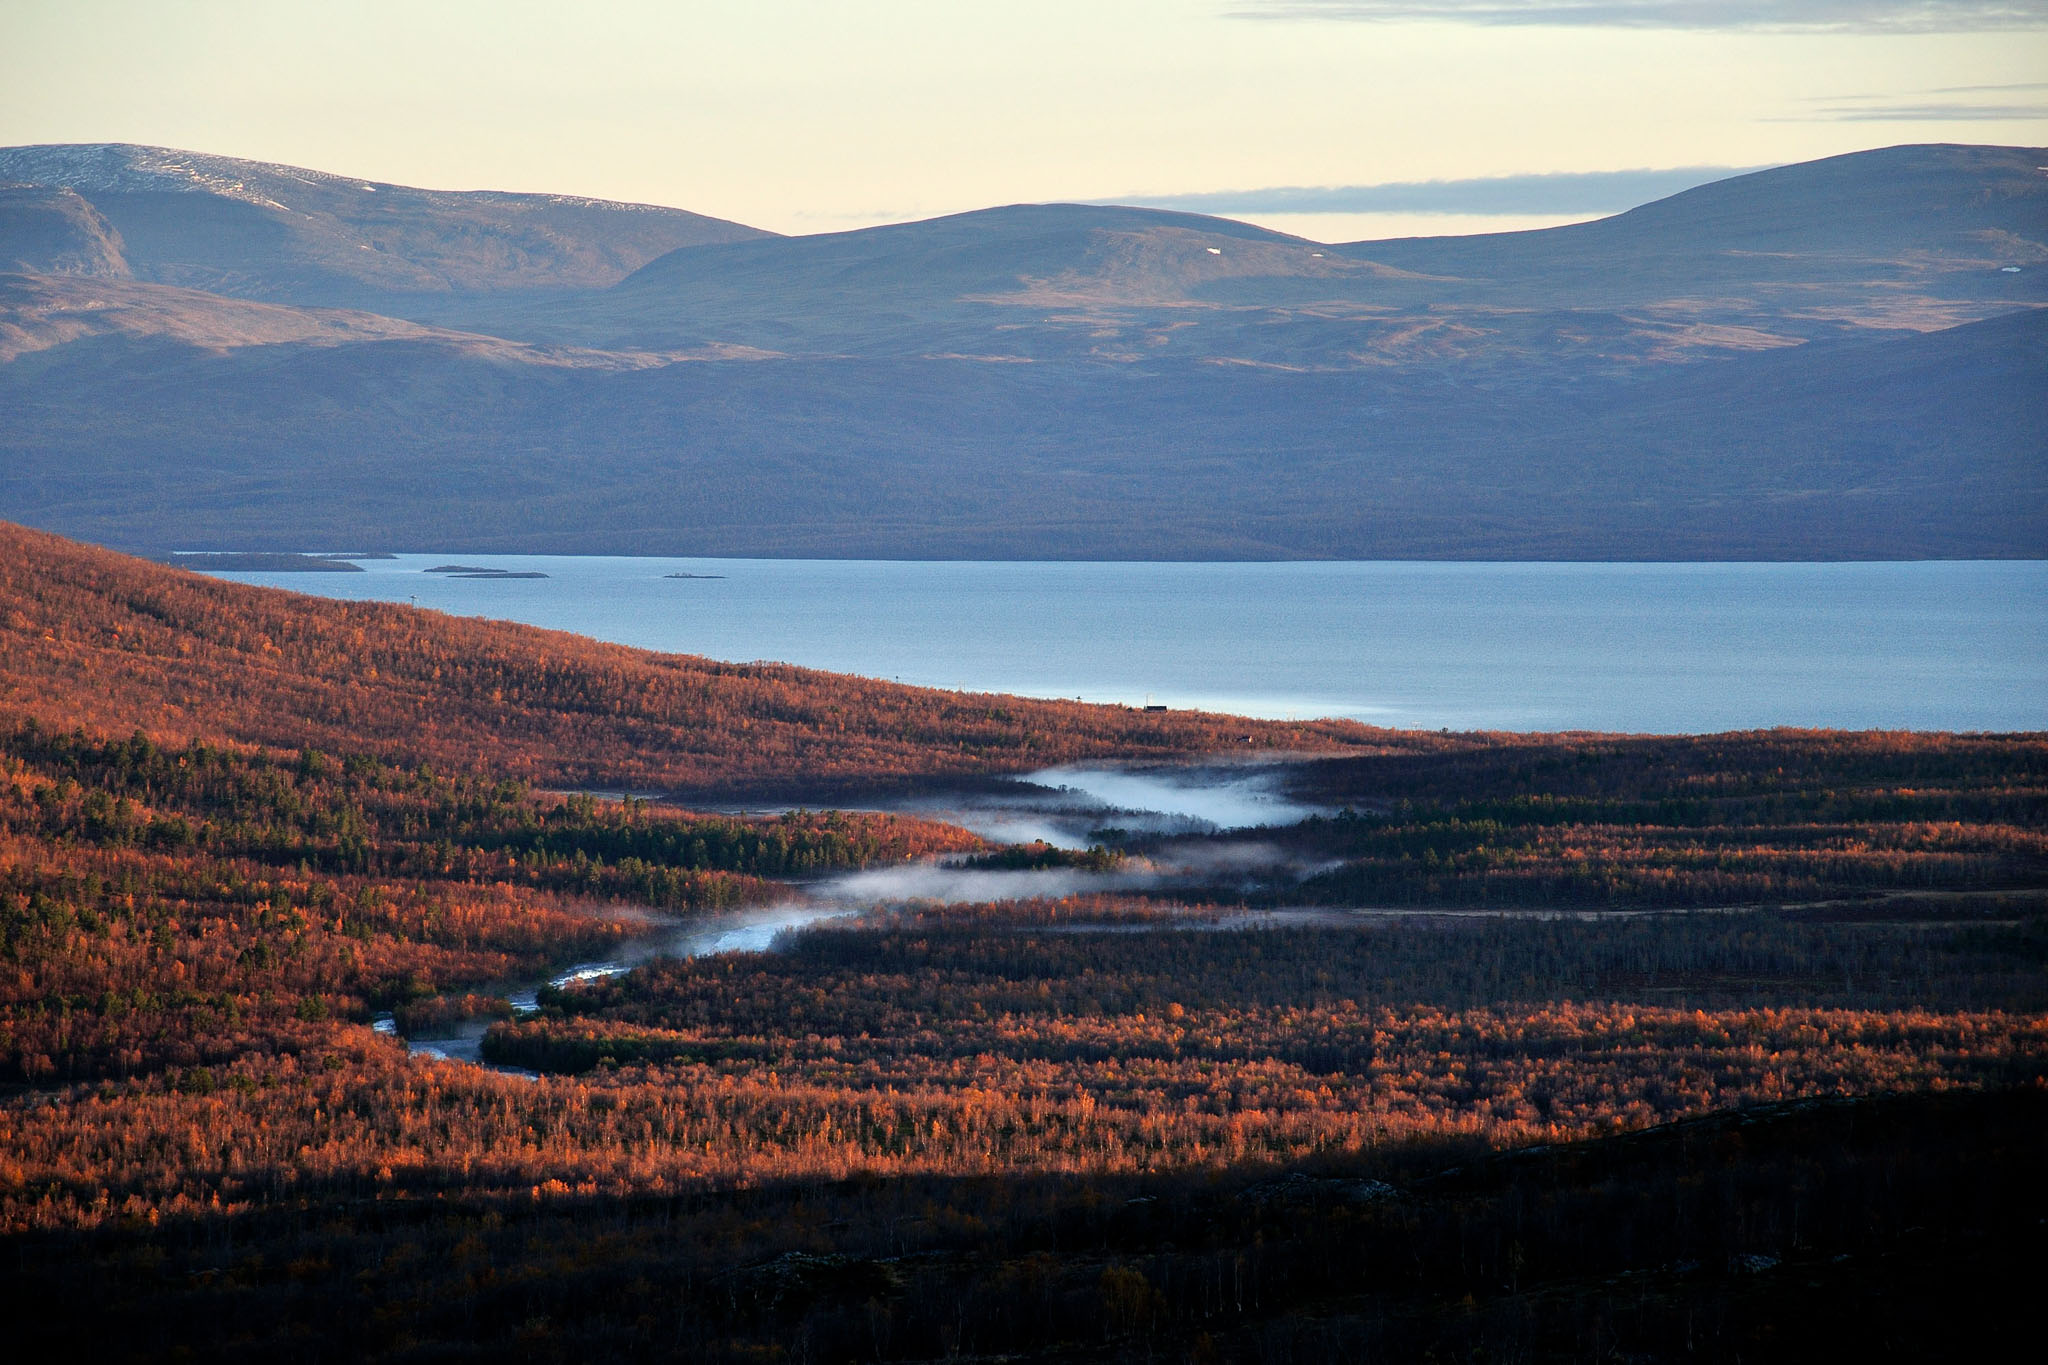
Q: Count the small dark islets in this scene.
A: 3